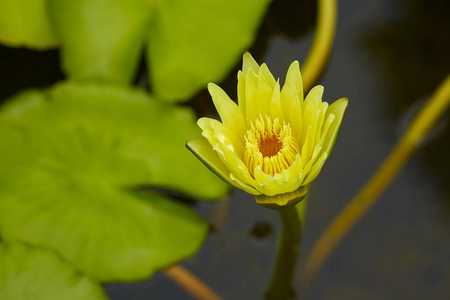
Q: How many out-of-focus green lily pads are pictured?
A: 4